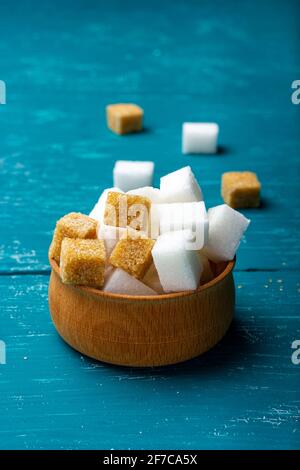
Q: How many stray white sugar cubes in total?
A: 2